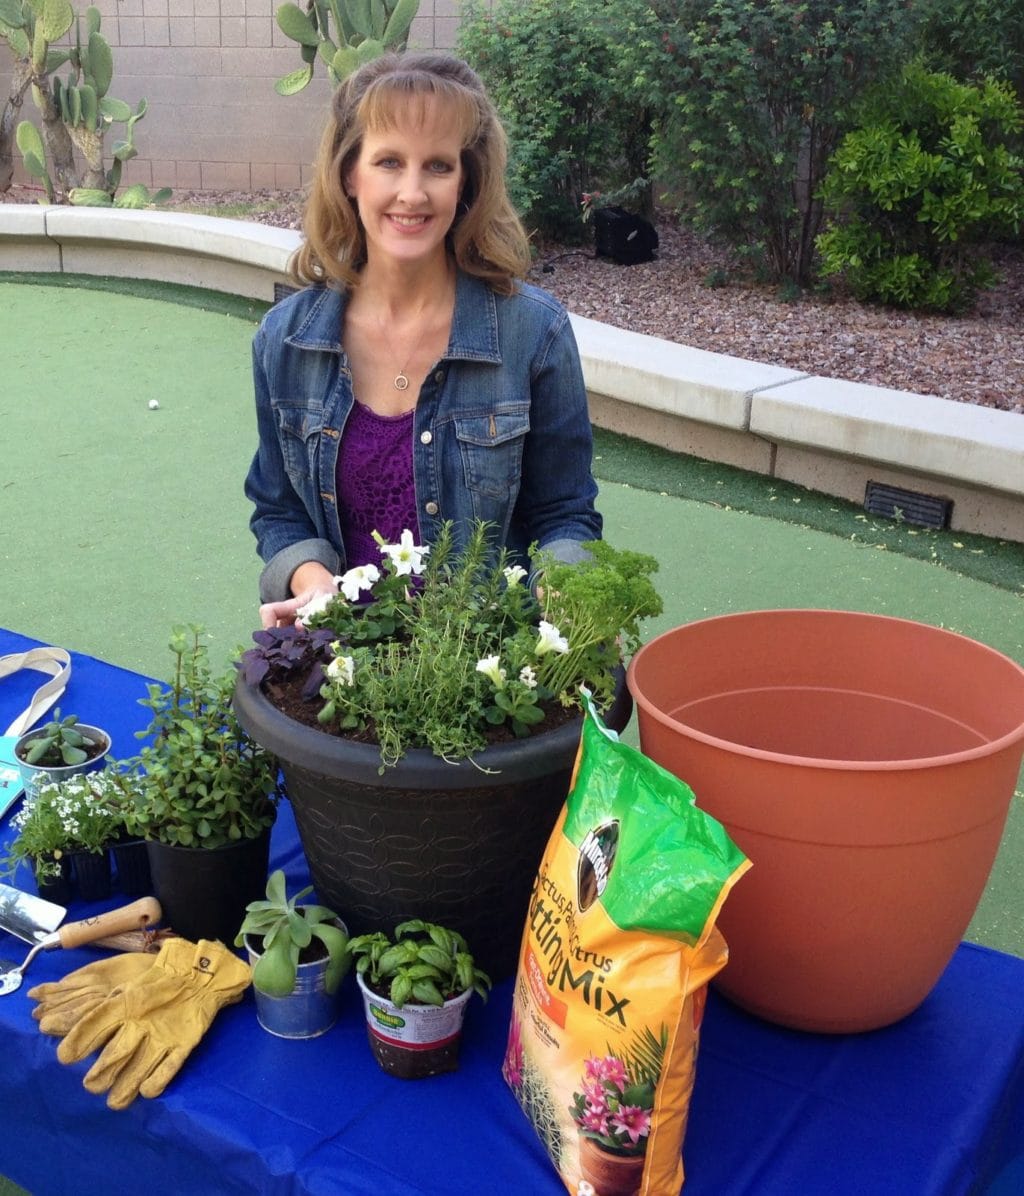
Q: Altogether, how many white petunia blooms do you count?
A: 8